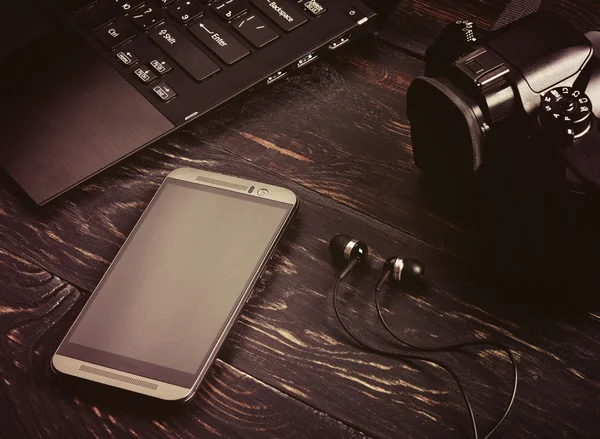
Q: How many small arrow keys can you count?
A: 4